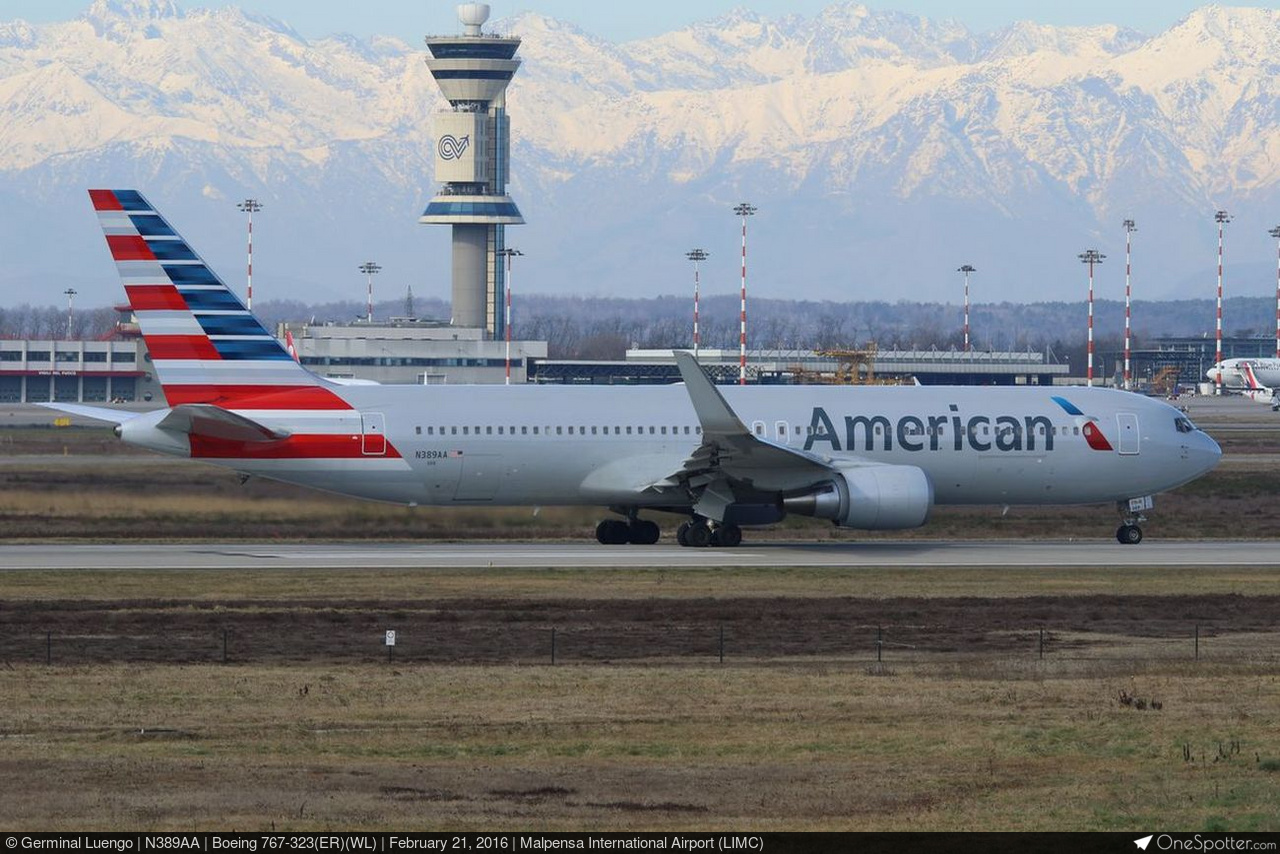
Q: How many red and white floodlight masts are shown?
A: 11